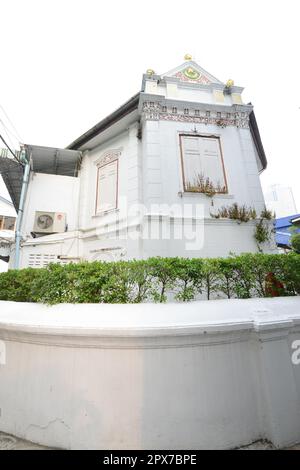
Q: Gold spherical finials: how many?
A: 3